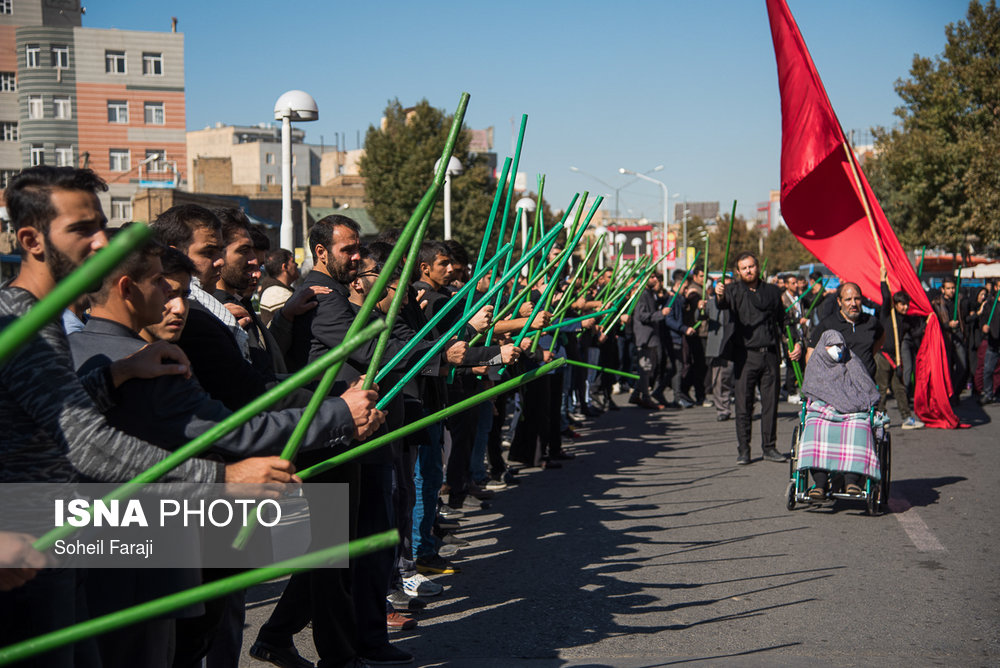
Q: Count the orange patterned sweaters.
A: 0